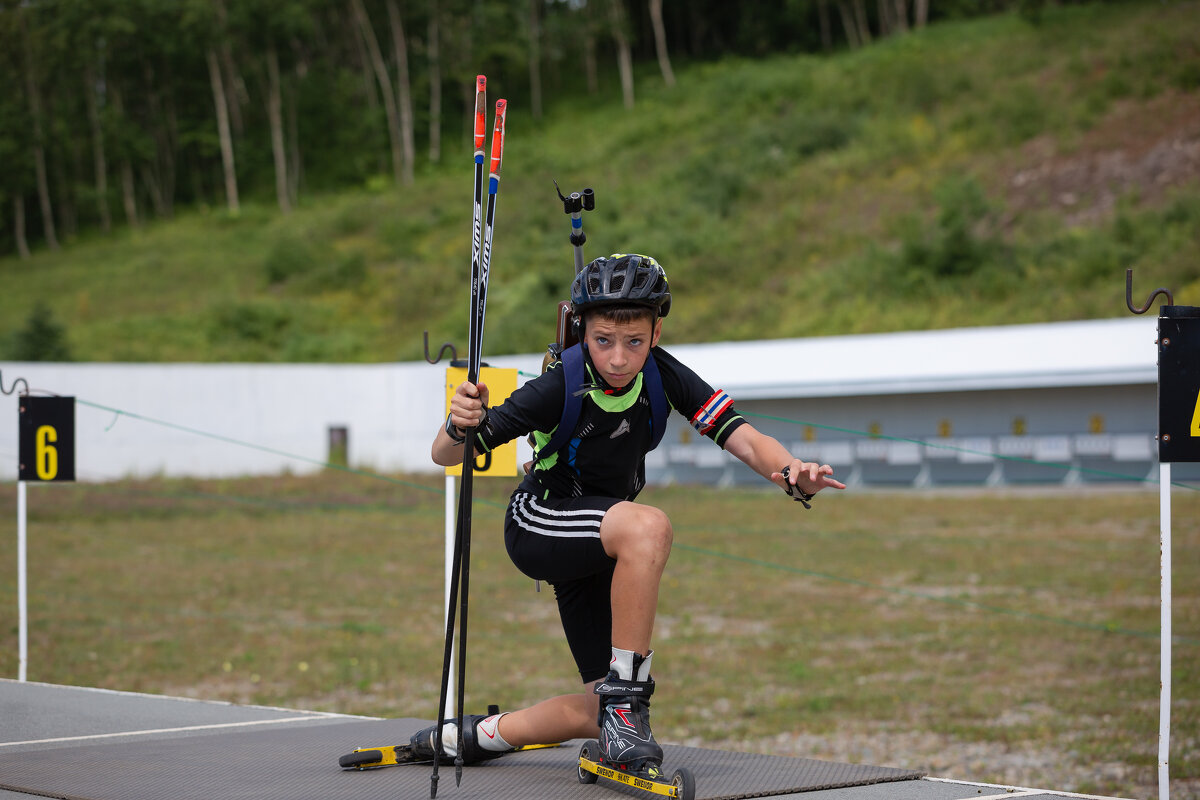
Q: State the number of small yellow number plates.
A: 6